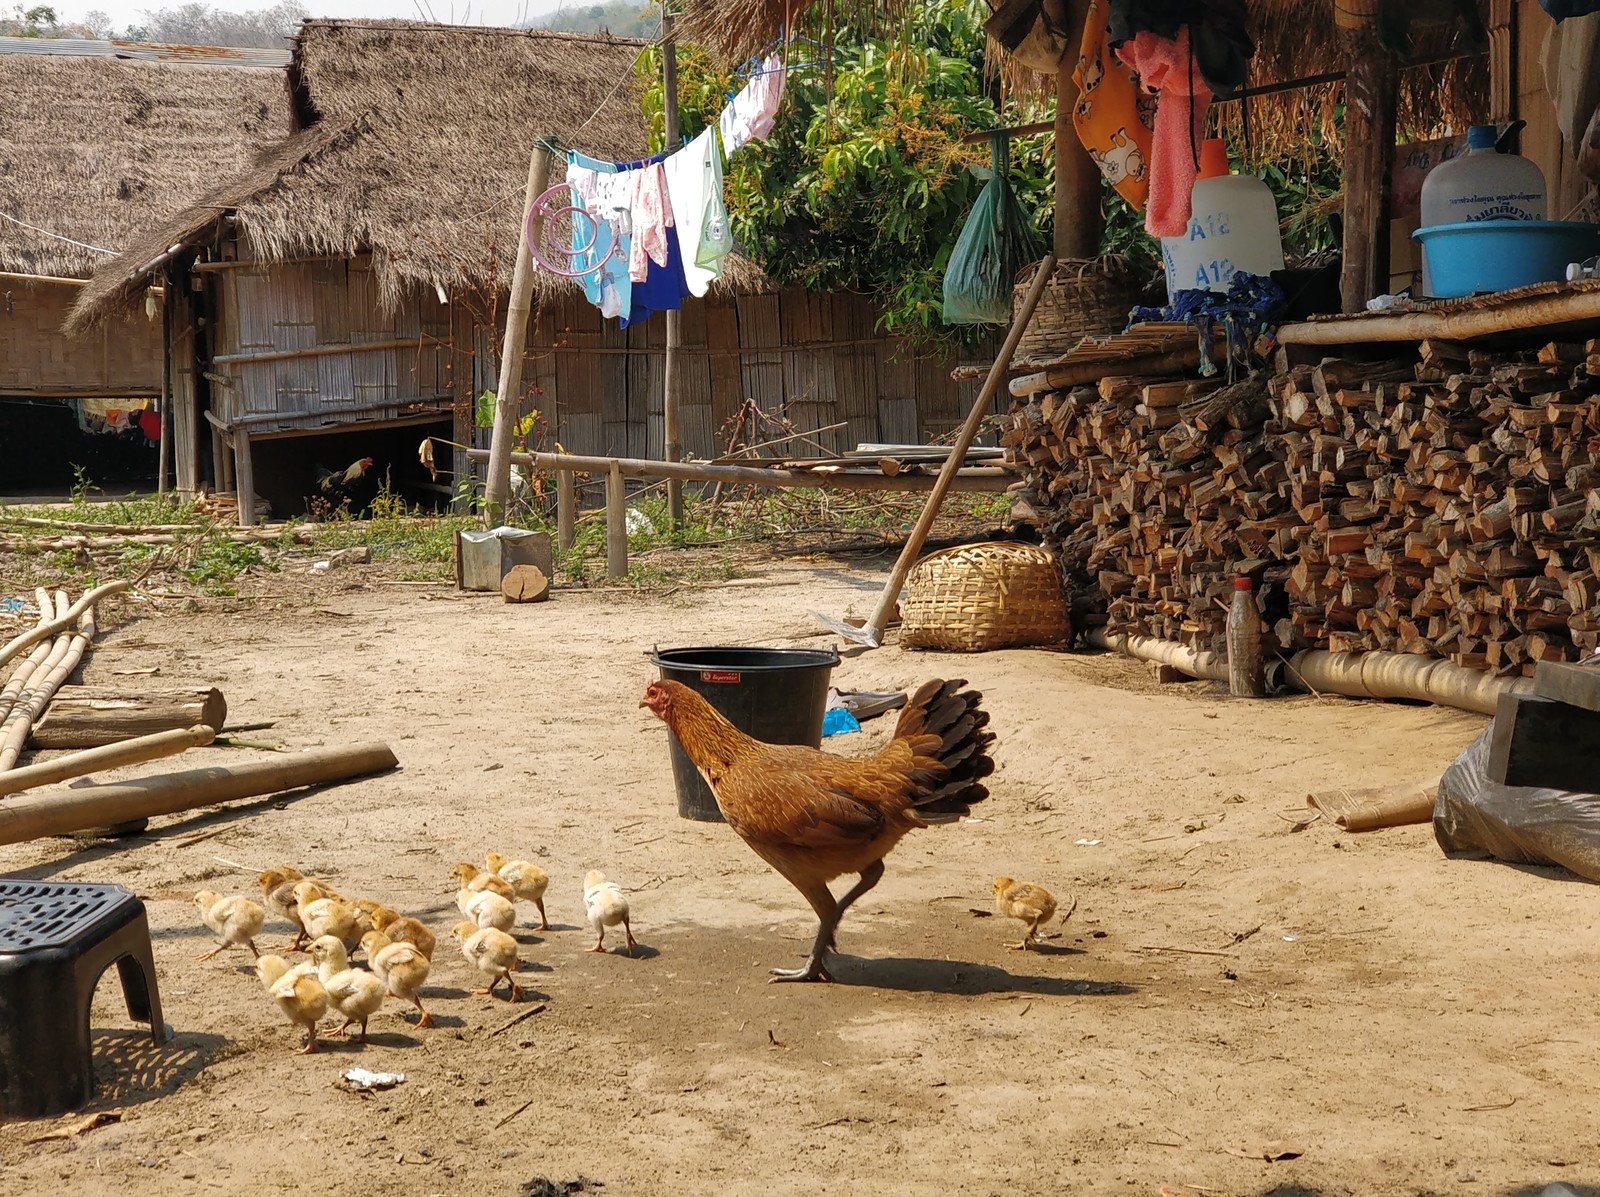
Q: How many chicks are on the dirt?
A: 15